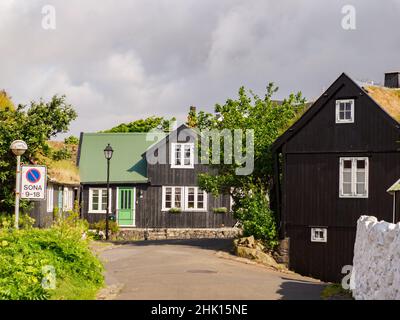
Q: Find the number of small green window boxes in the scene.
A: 2